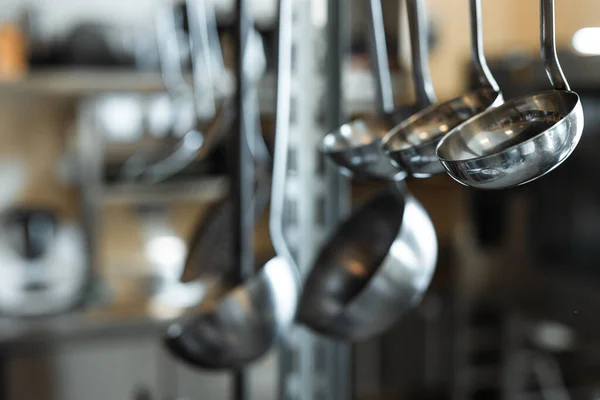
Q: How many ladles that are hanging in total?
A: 5